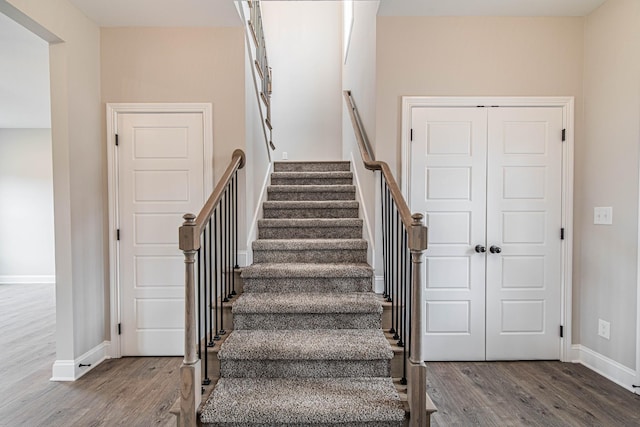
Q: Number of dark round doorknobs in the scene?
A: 2